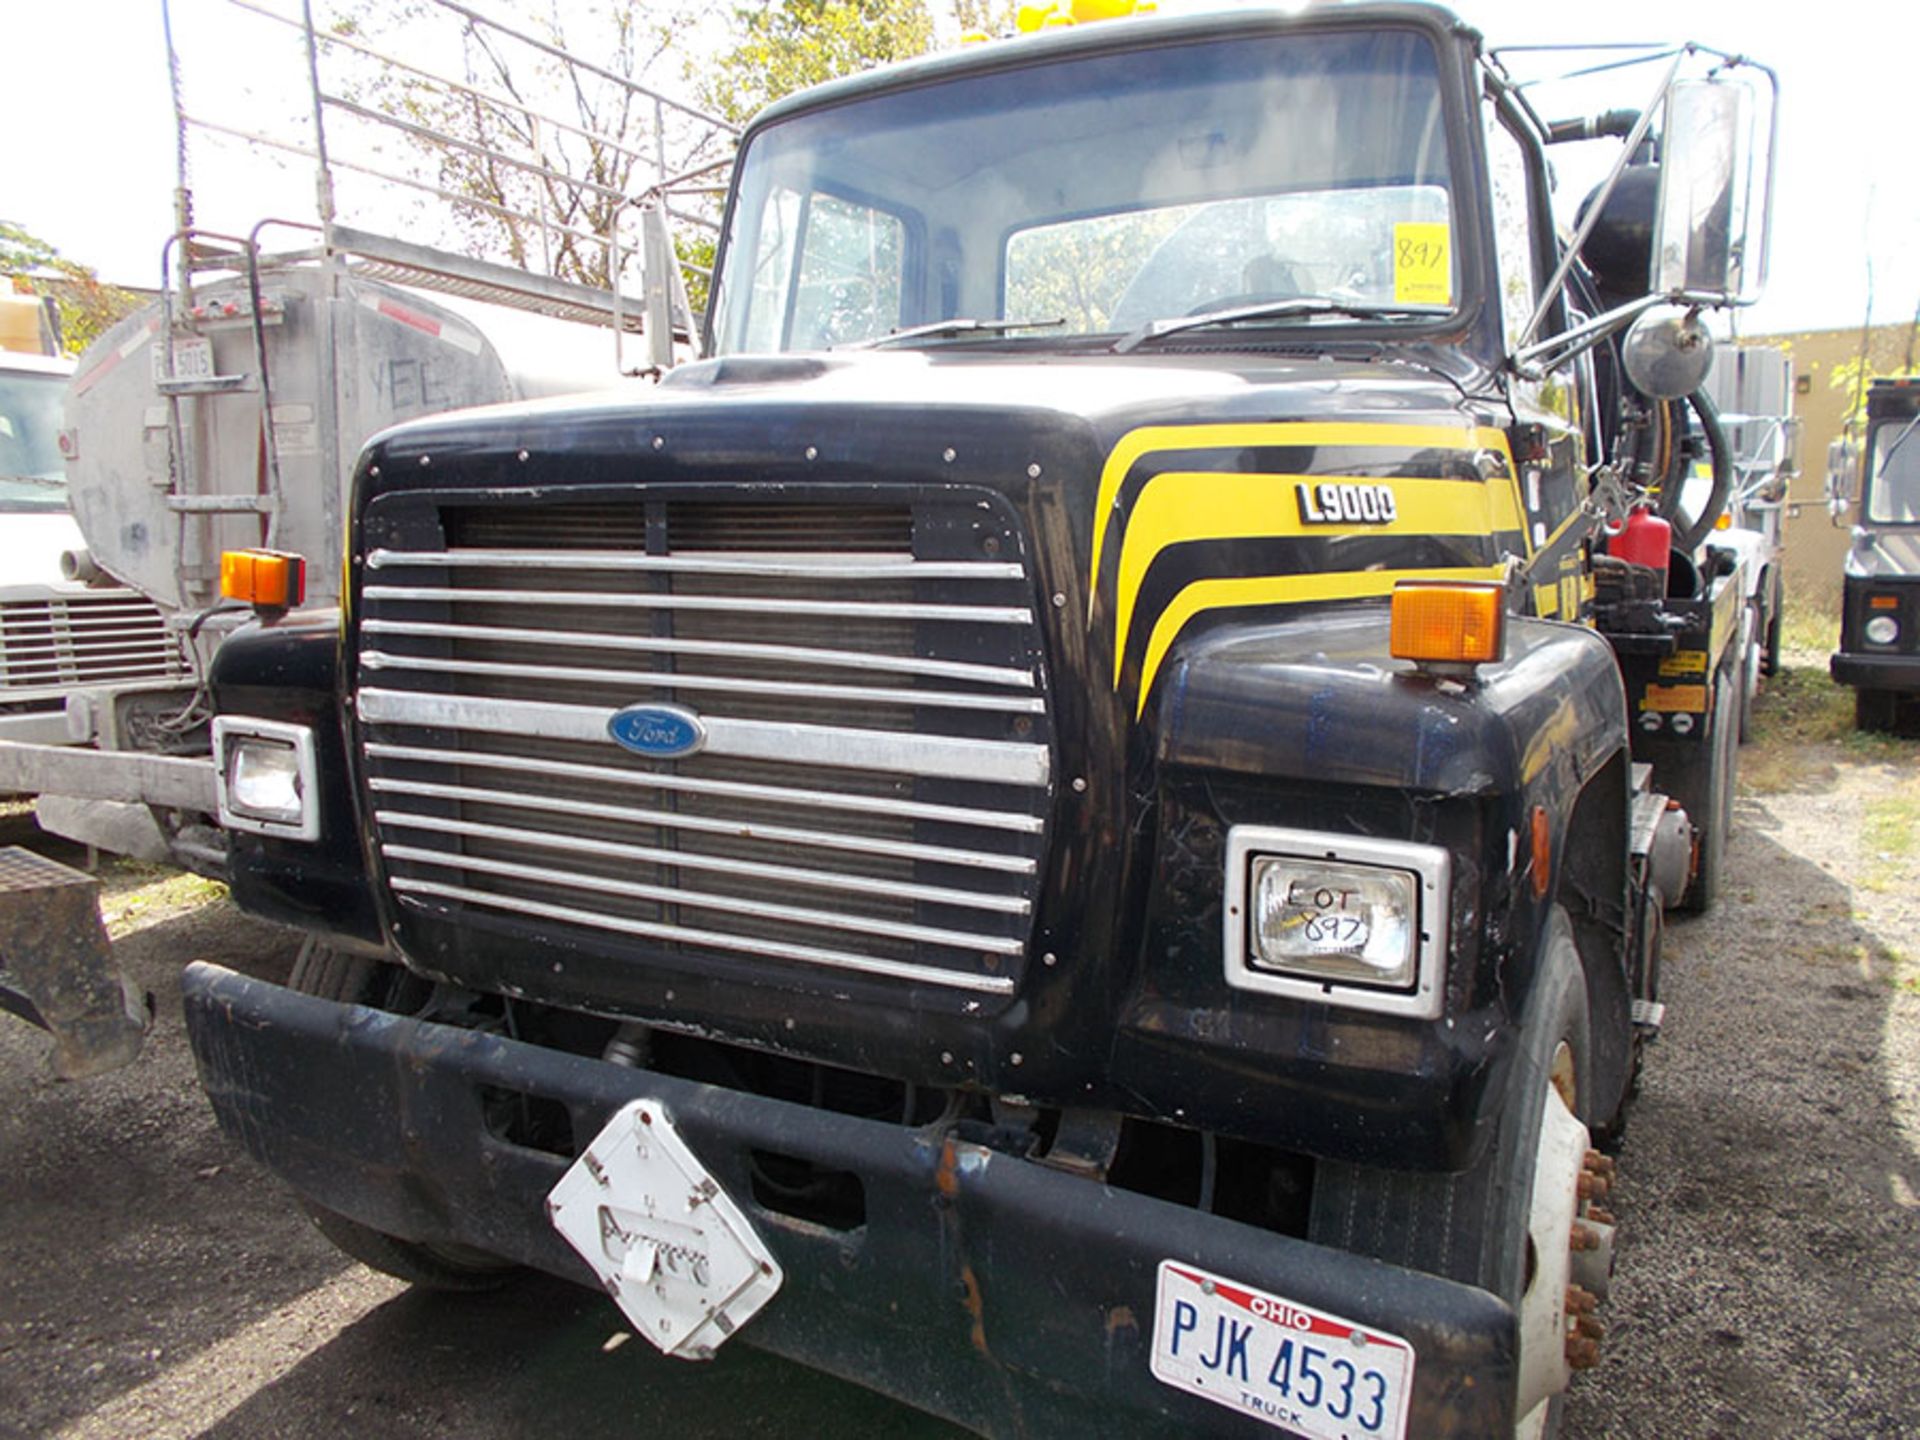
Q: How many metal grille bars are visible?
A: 10